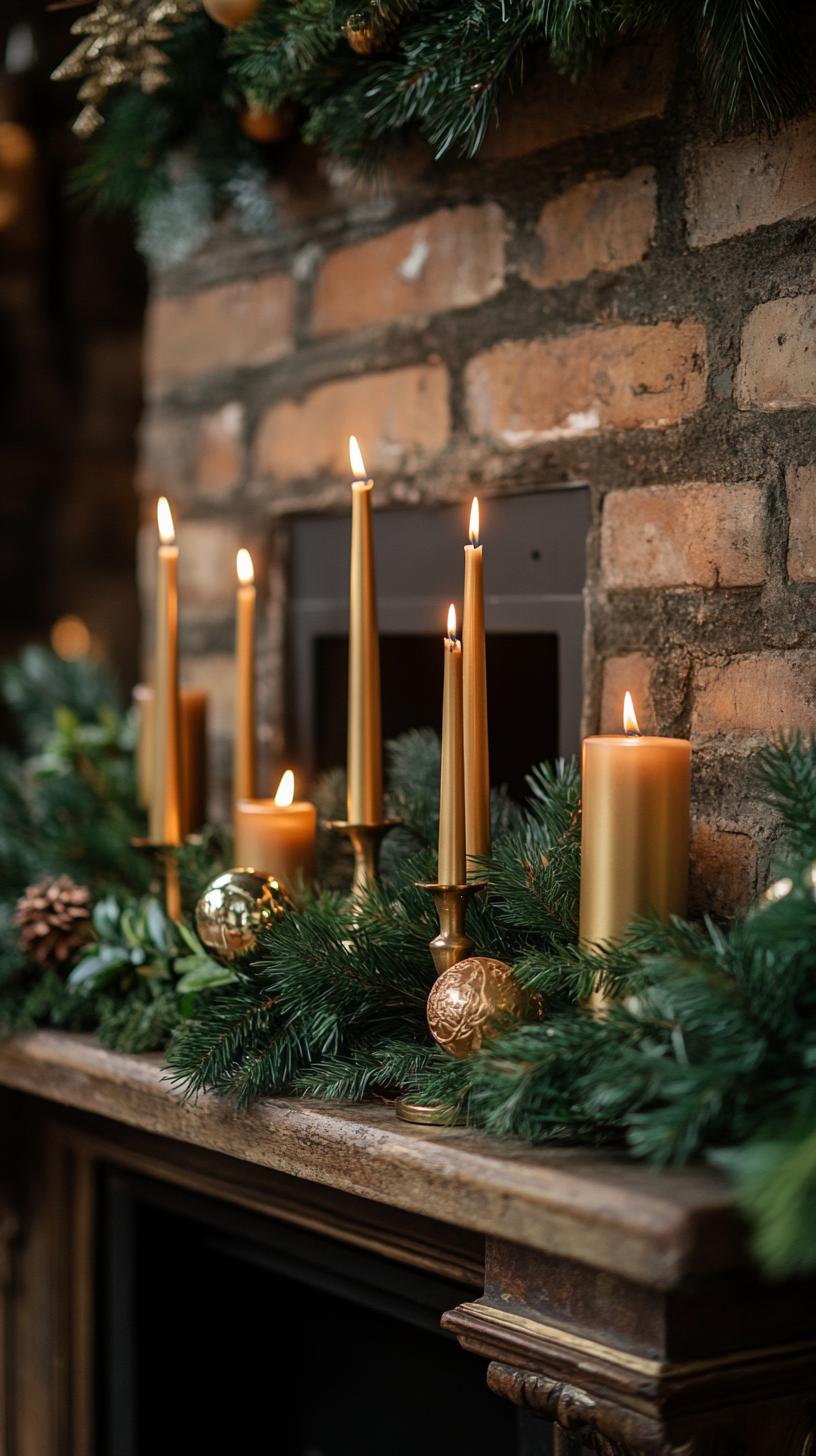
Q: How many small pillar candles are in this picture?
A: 1